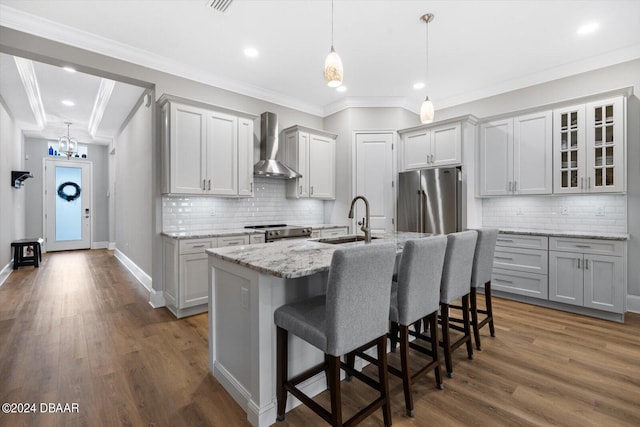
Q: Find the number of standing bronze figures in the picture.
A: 0